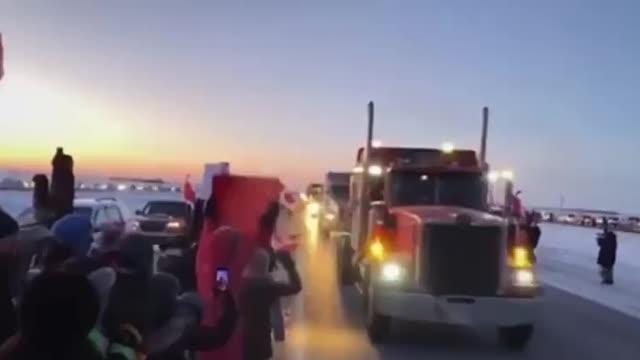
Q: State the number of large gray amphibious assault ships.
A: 0